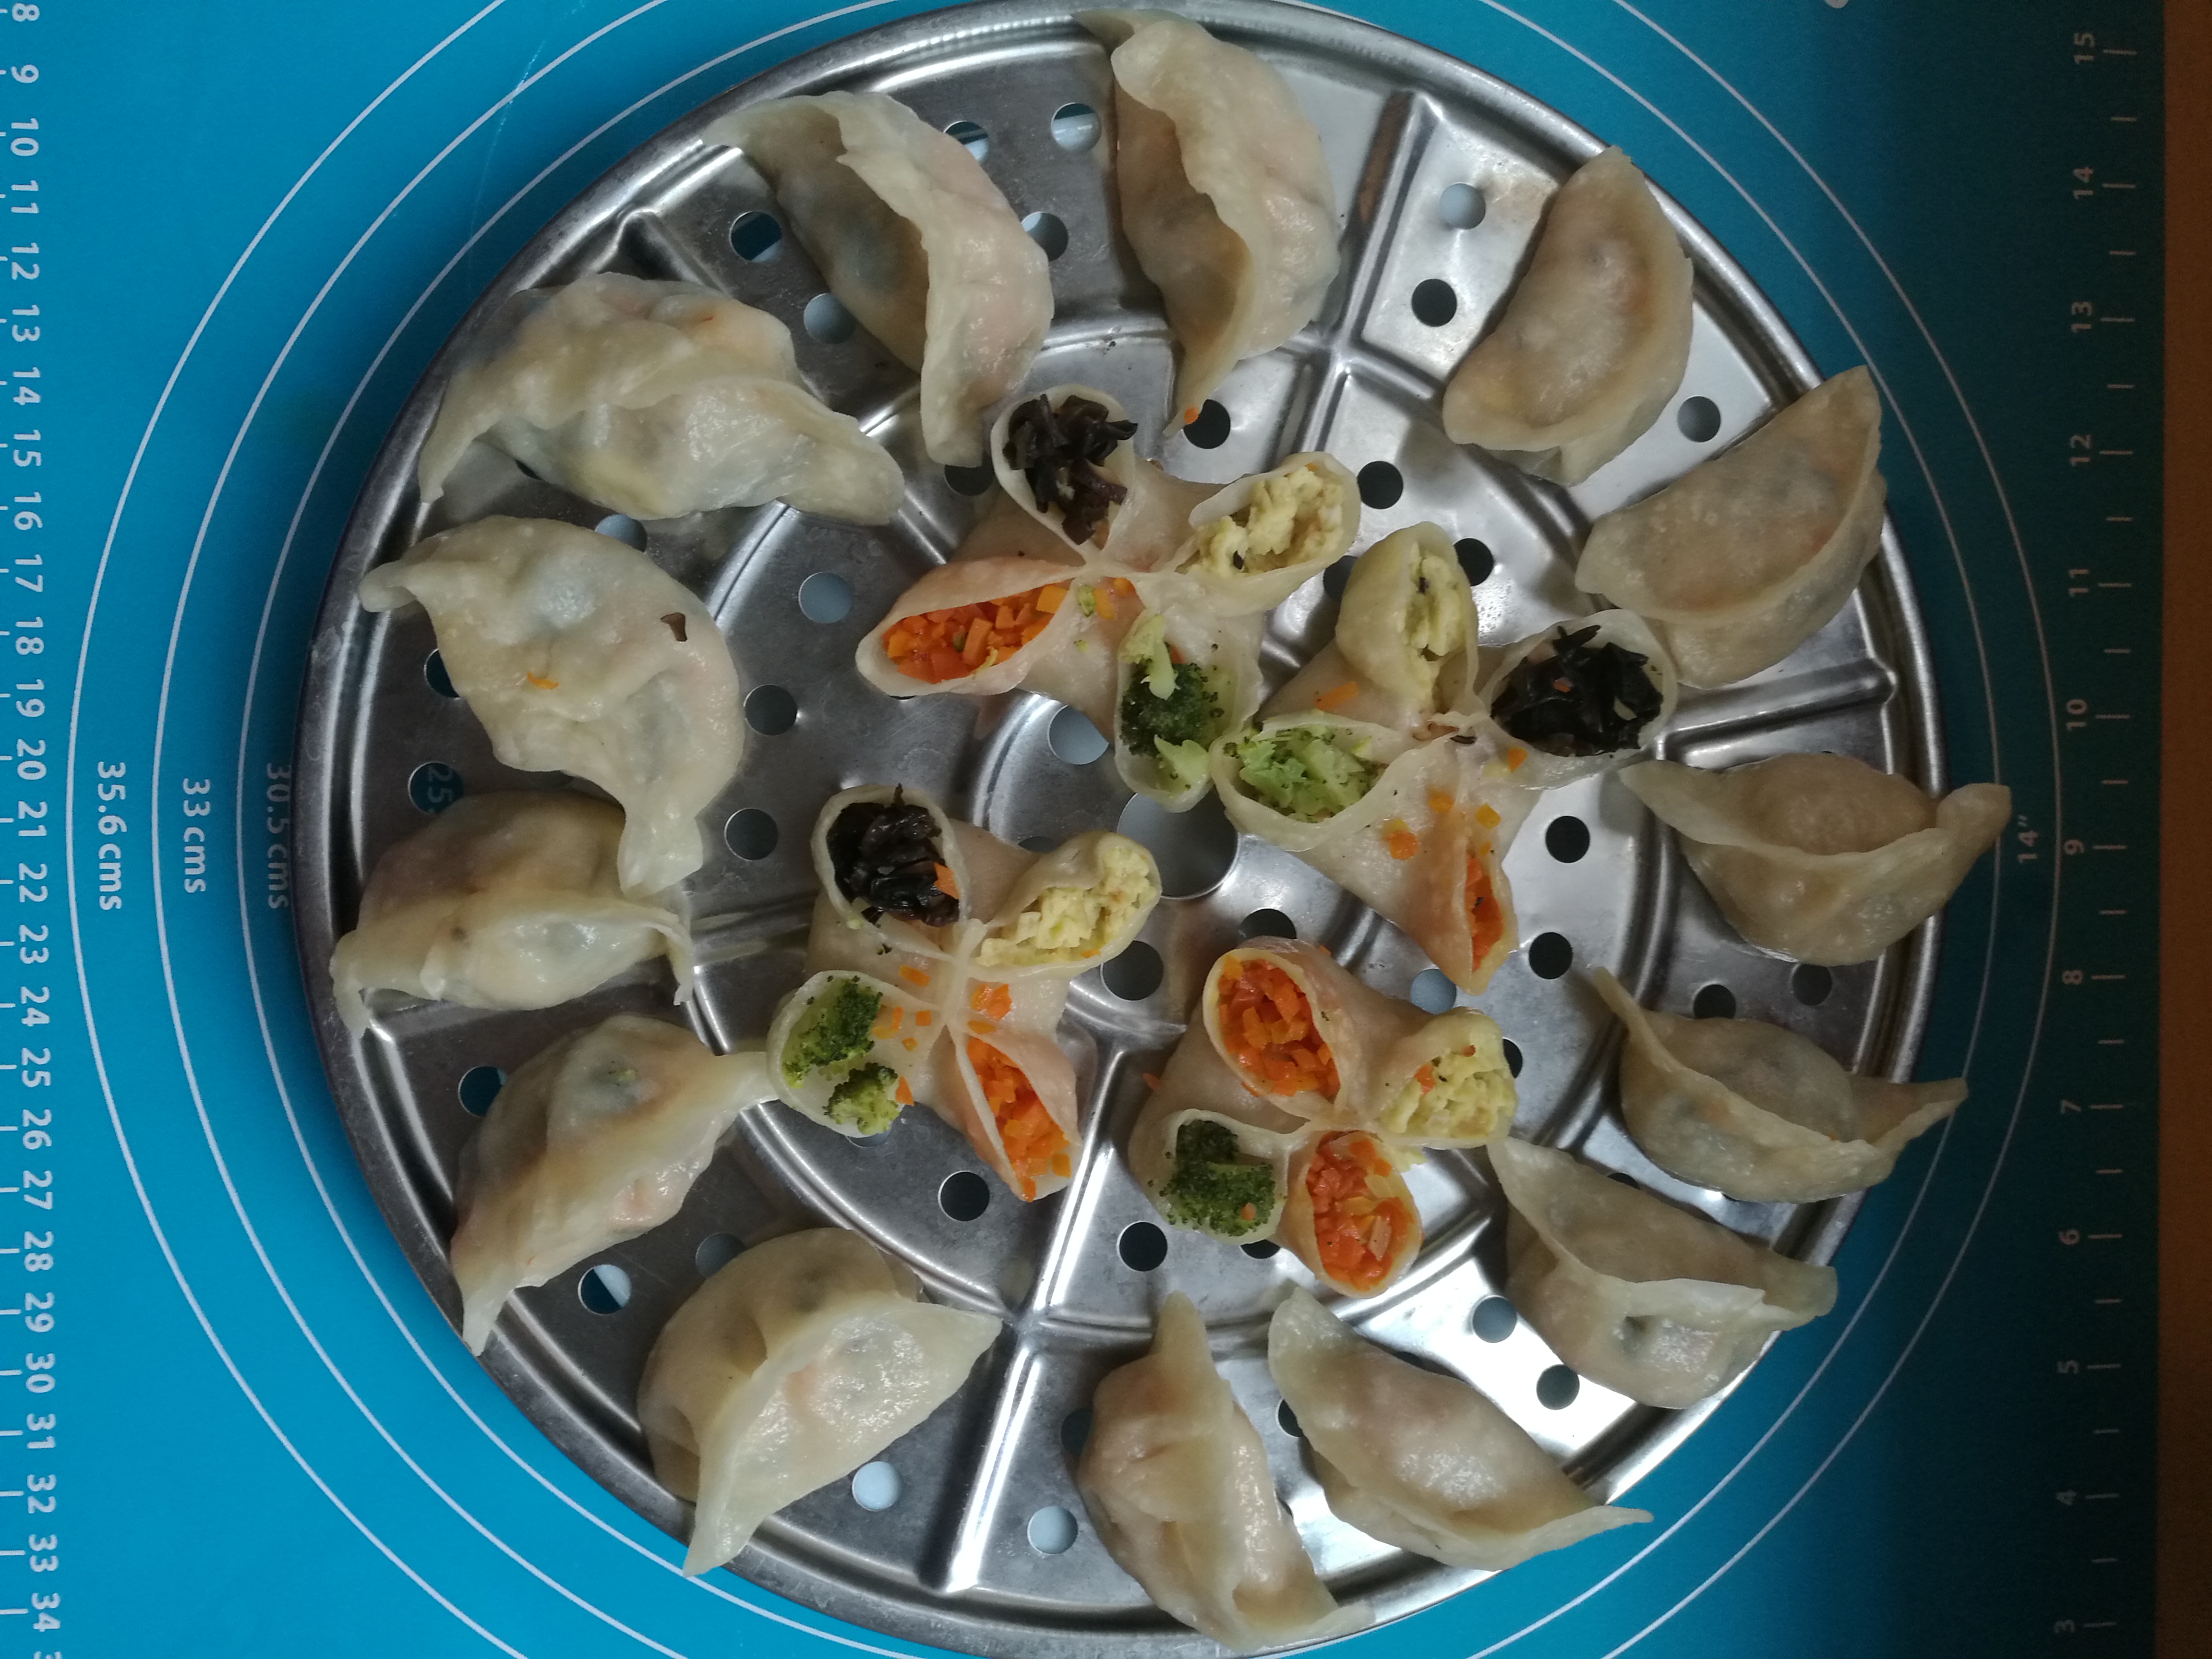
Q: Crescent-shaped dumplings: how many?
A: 14